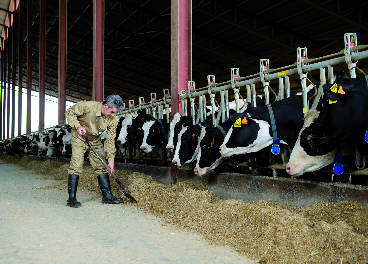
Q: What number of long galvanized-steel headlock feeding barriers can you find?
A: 1